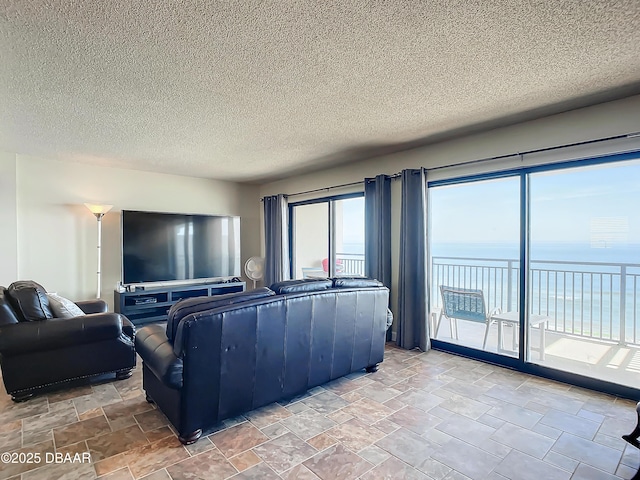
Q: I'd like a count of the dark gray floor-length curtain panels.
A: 3